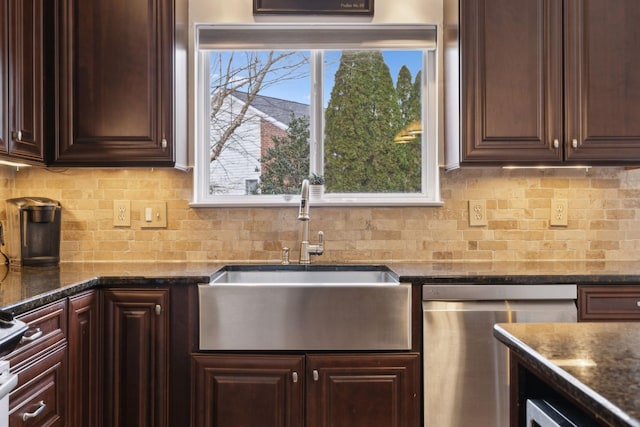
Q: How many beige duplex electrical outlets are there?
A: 3